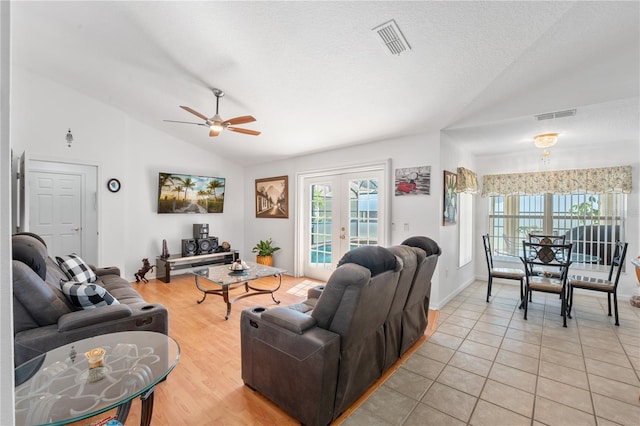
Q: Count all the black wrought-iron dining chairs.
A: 4